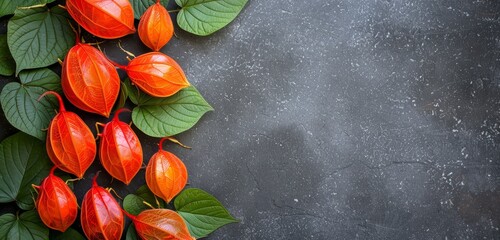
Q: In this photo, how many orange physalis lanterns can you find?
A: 10